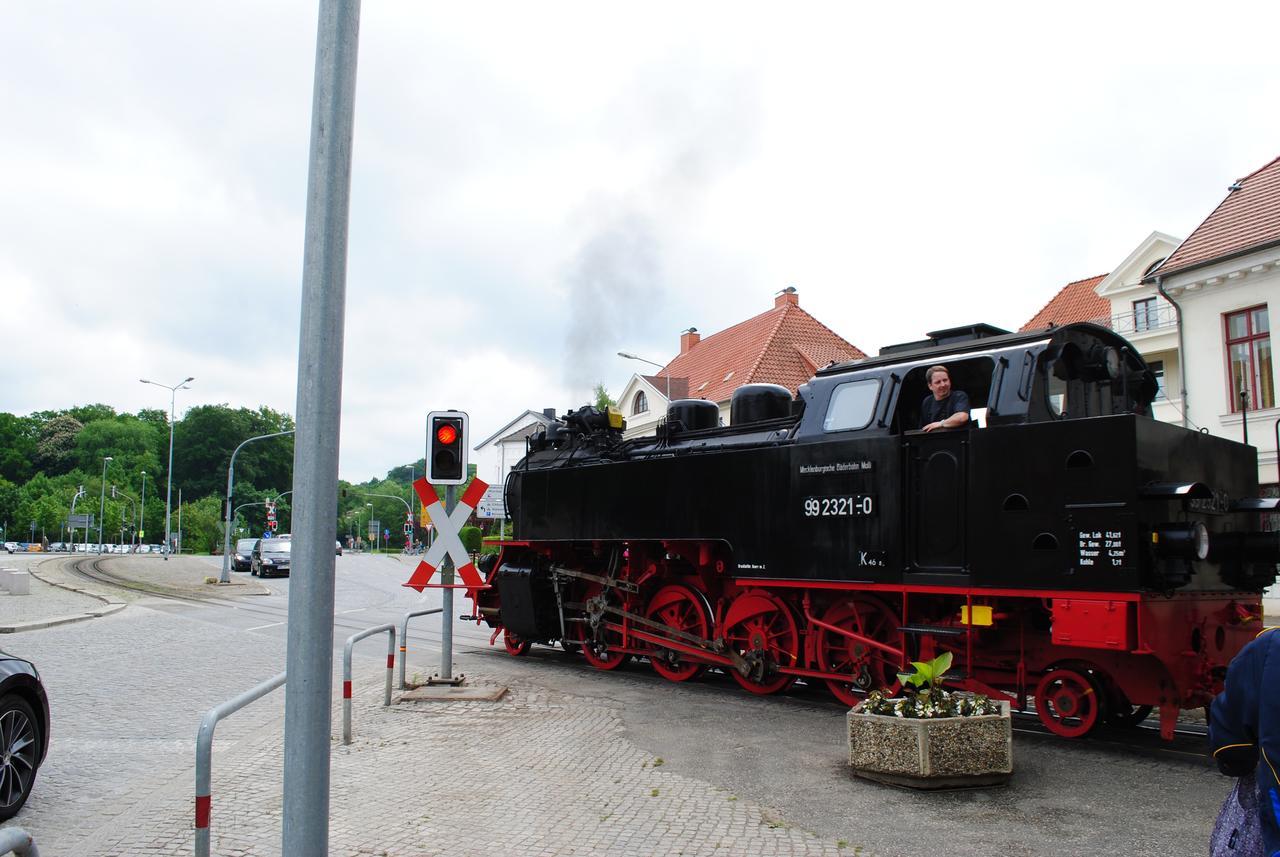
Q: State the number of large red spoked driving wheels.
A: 4